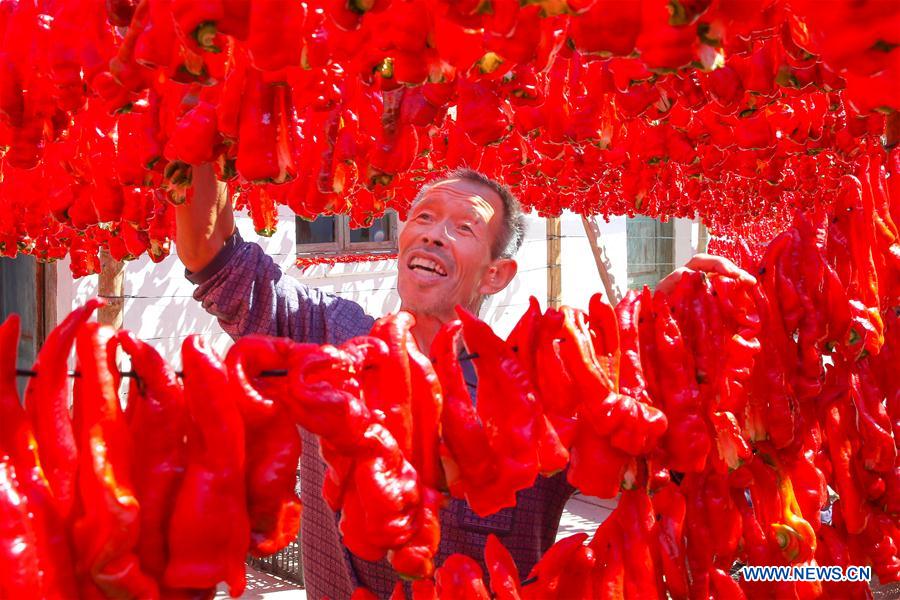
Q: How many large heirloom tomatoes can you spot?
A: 0